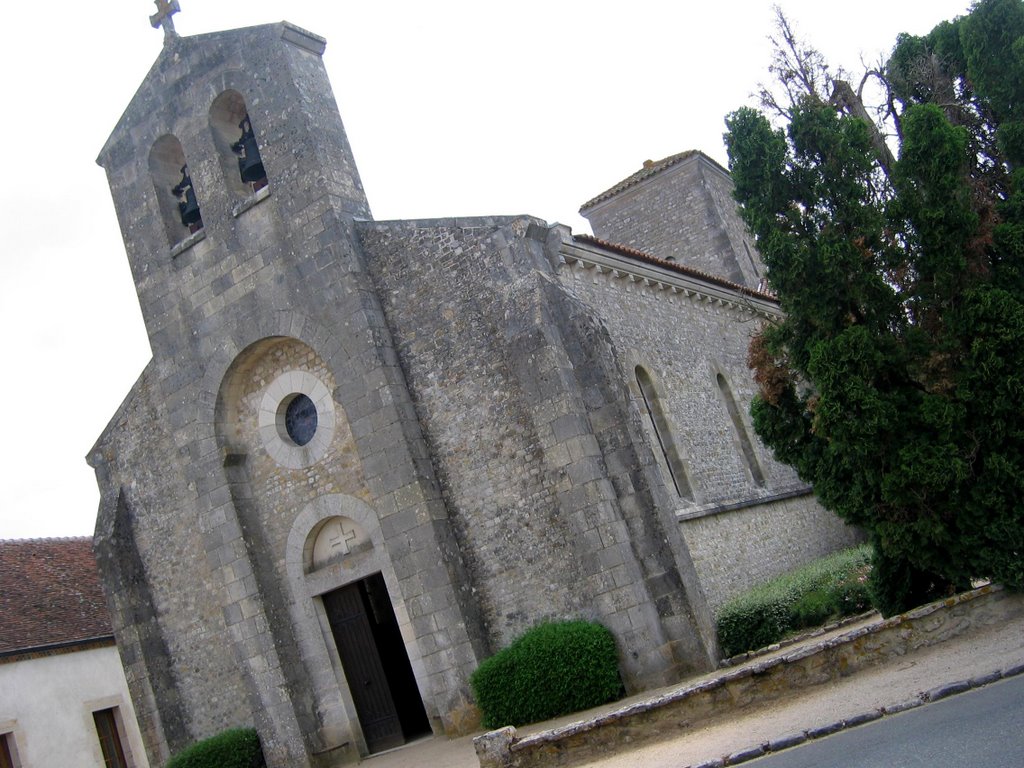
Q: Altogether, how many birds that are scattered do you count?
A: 0